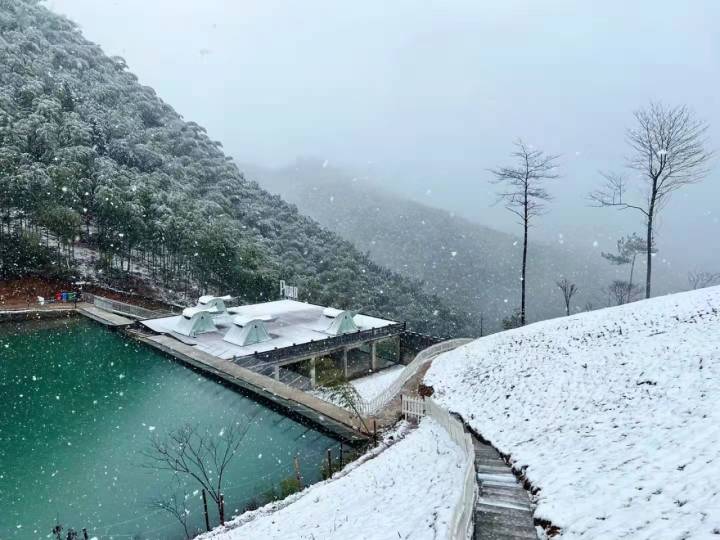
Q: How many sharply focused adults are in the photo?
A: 0